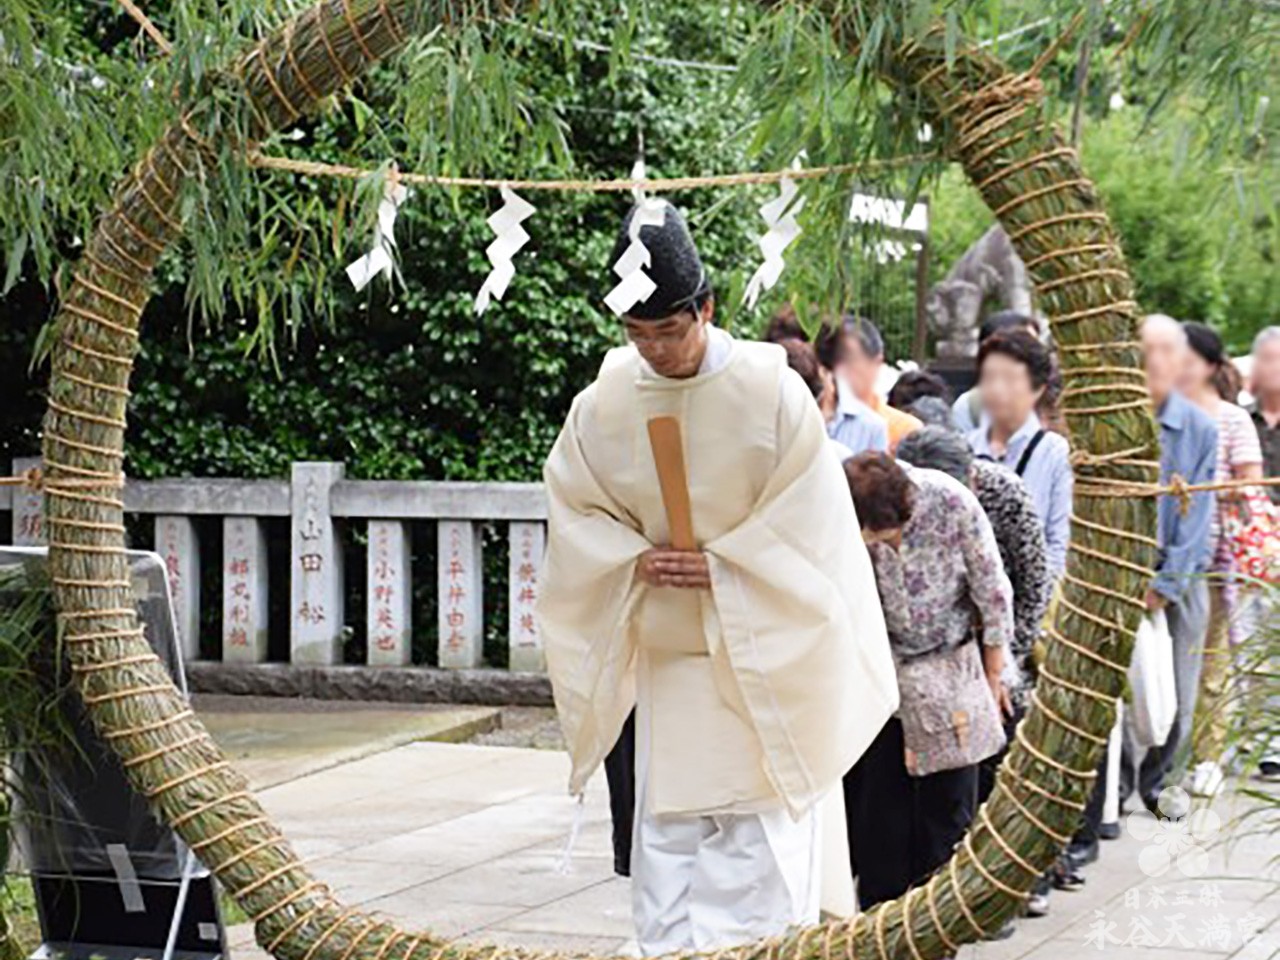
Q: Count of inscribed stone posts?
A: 7